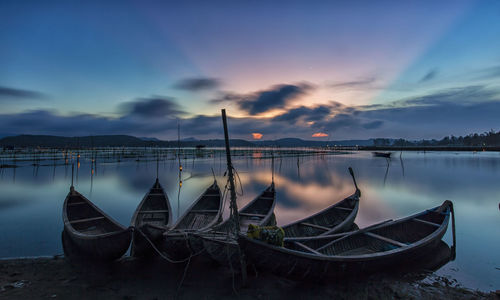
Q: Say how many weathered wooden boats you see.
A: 6